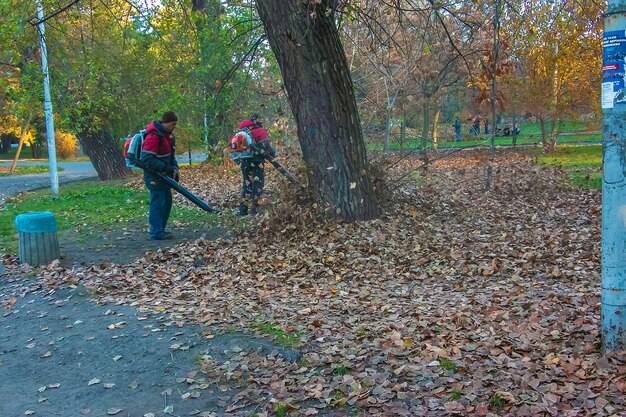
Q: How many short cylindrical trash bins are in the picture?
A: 1